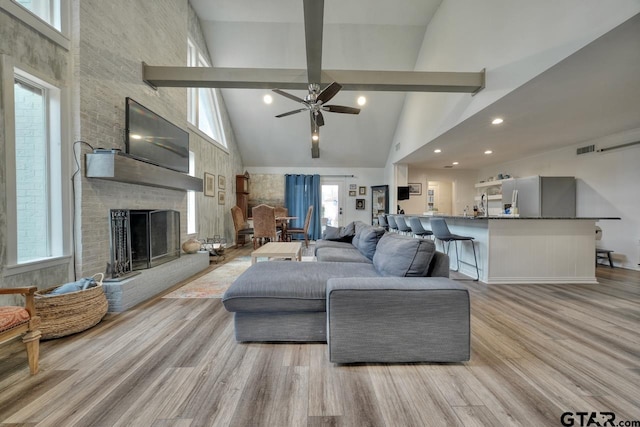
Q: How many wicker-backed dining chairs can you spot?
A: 4